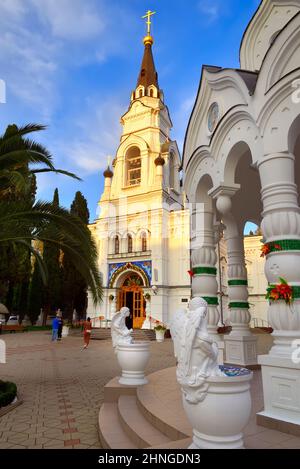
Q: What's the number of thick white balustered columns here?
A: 3